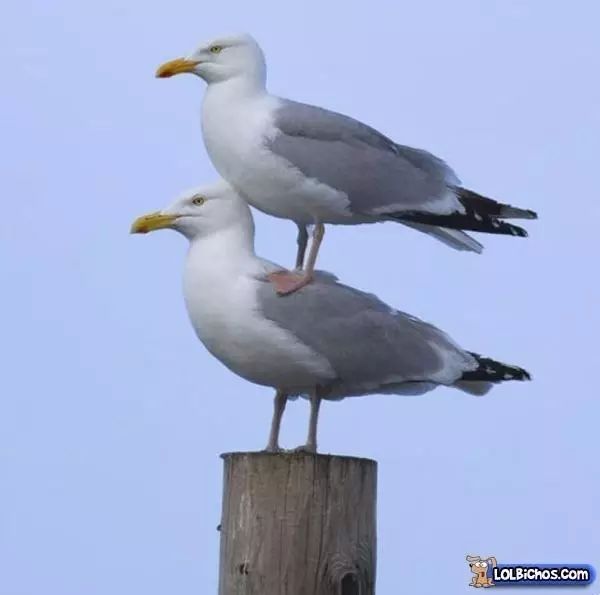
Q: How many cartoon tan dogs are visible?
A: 1